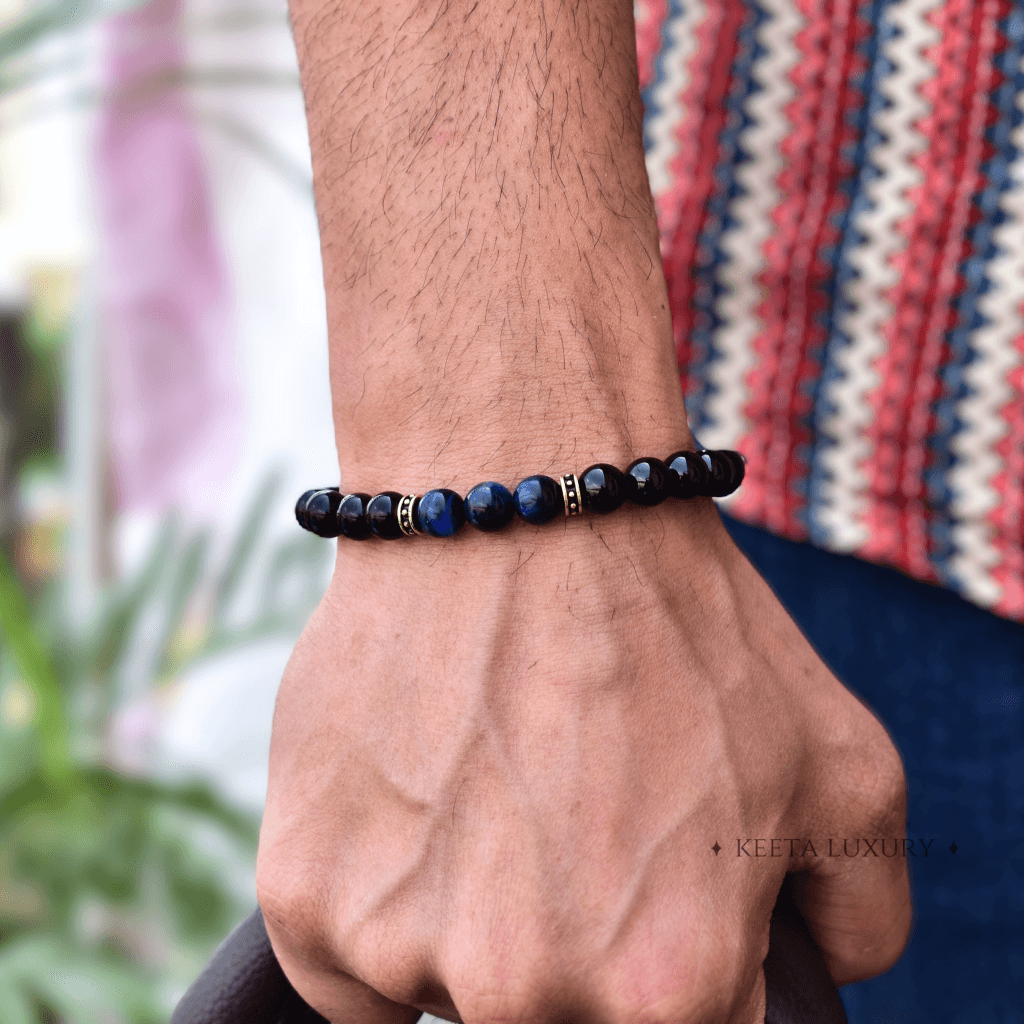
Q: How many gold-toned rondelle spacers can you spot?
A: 2